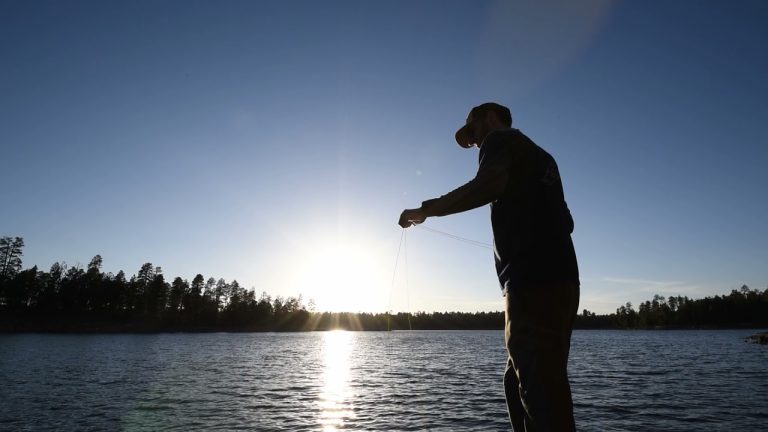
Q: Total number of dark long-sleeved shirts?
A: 1